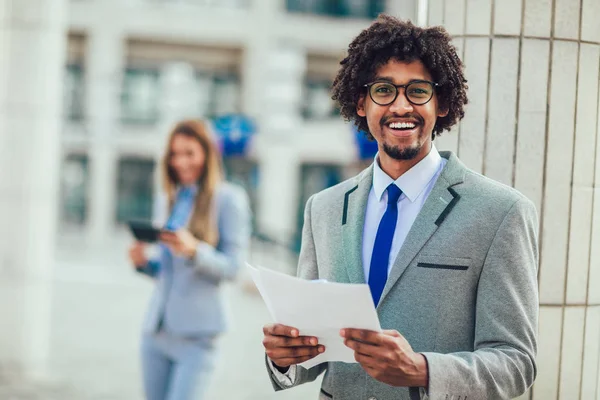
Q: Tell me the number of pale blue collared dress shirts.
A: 1